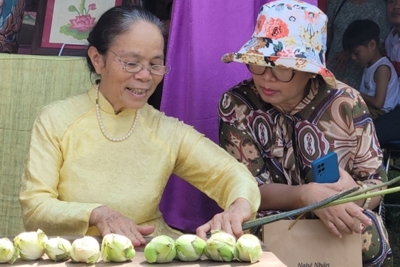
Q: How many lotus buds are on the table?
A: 9